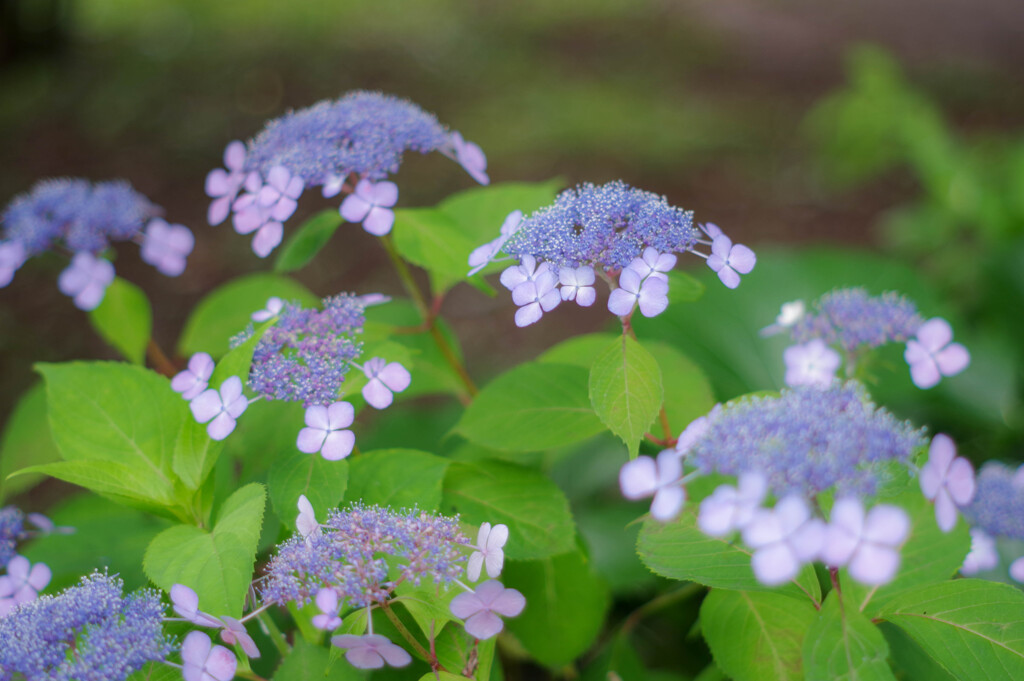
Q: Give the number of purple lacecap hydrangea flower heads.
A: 10